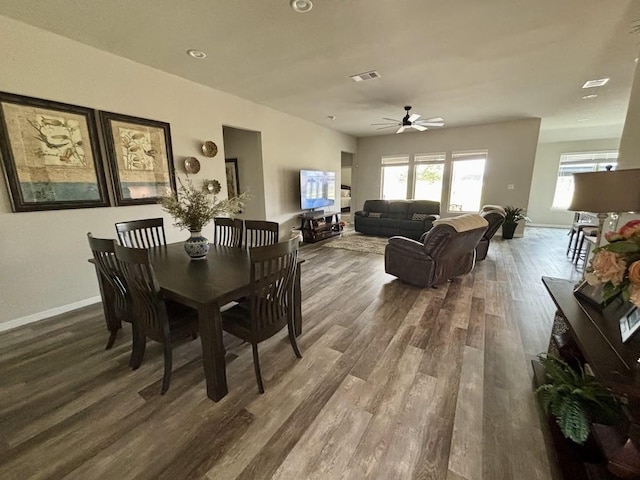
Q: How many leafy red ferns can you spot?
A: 0